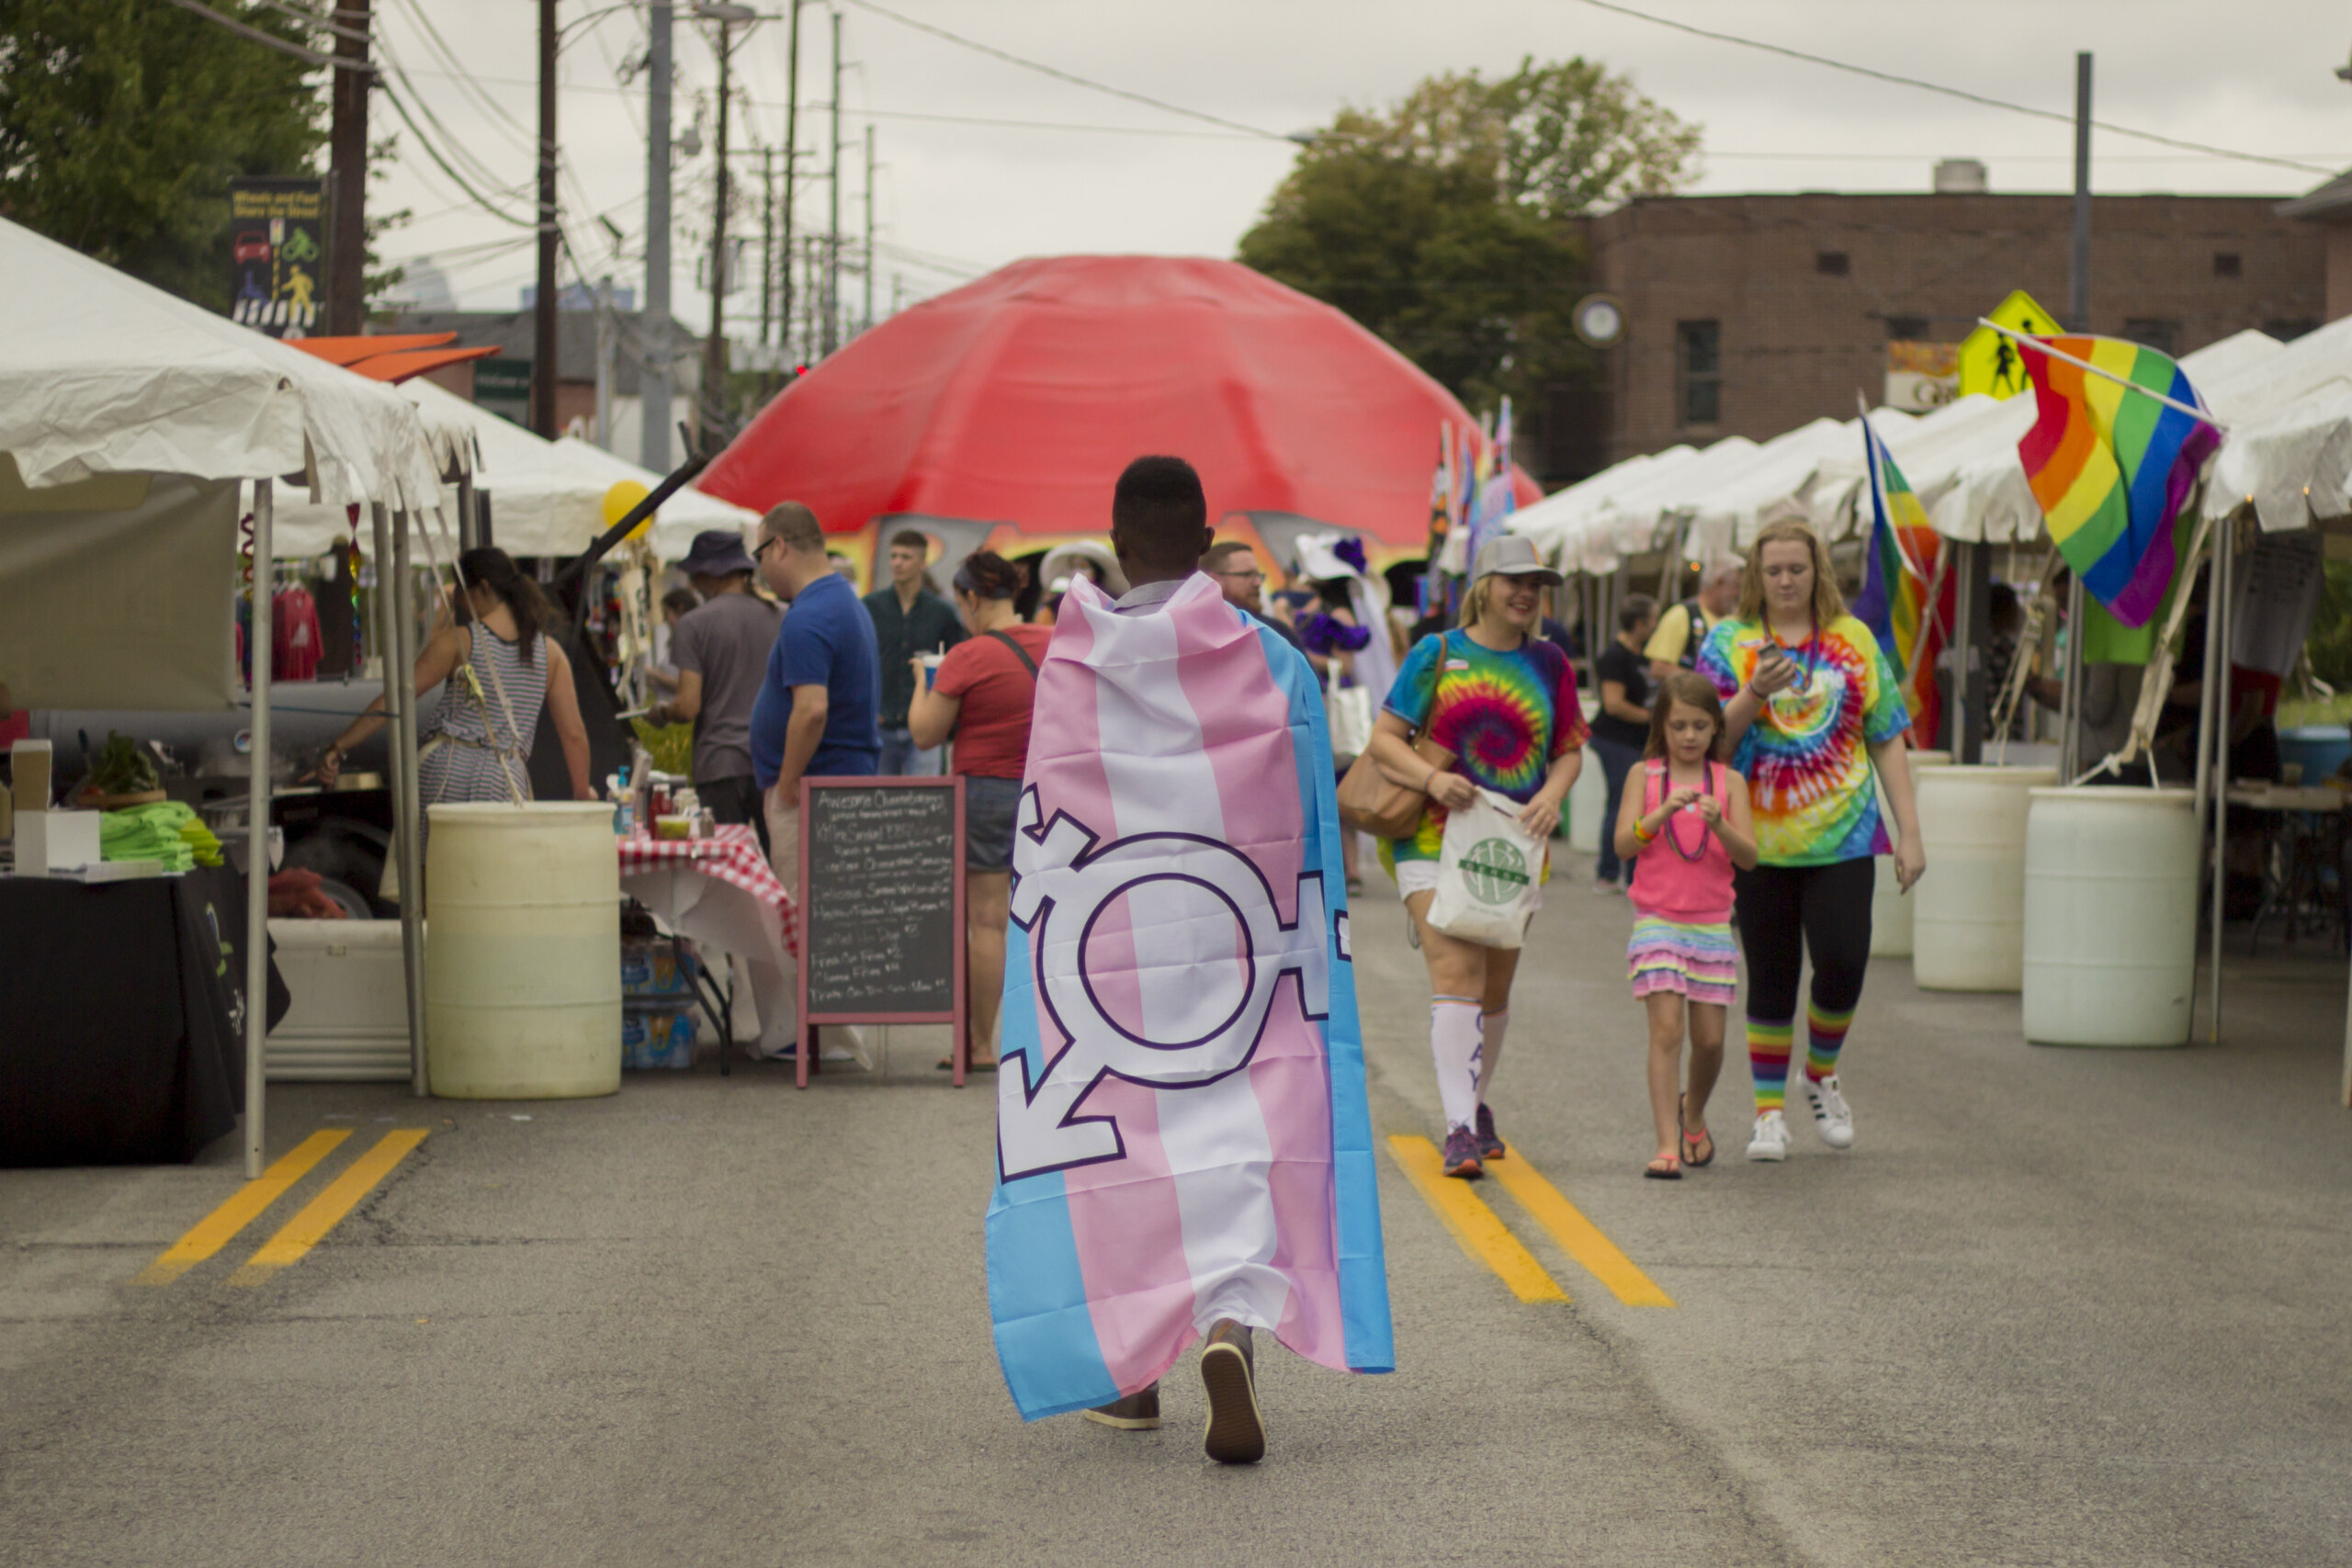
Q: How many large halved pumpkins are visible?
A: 0